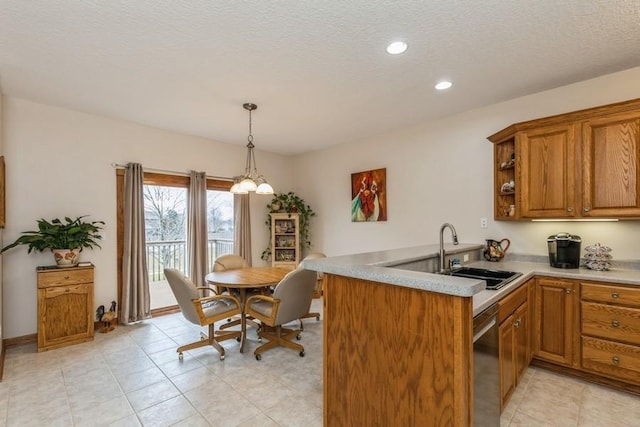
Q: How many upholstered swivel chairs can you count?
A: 4